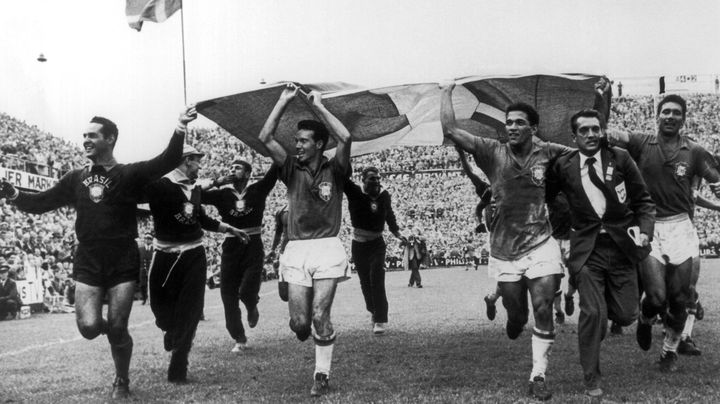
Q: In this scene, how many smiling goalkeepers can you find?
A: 1